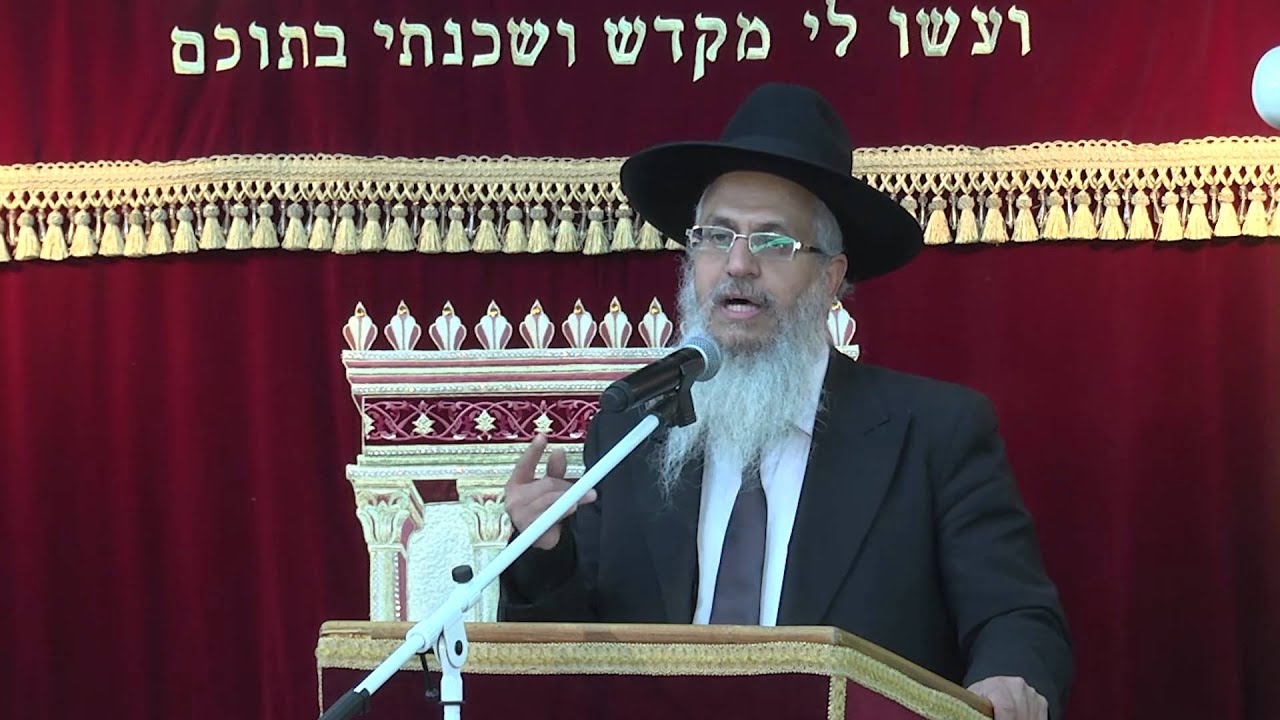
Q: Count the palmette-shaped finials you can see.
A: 9